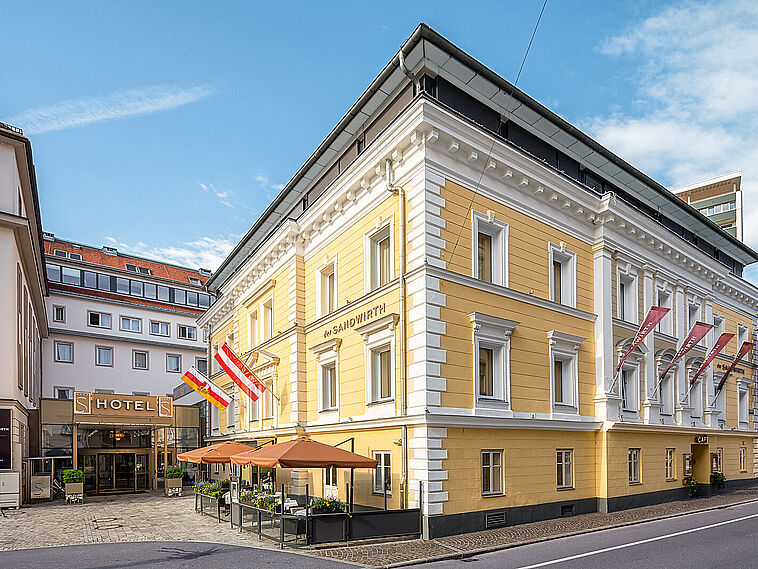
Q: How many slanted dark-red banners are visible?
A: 4